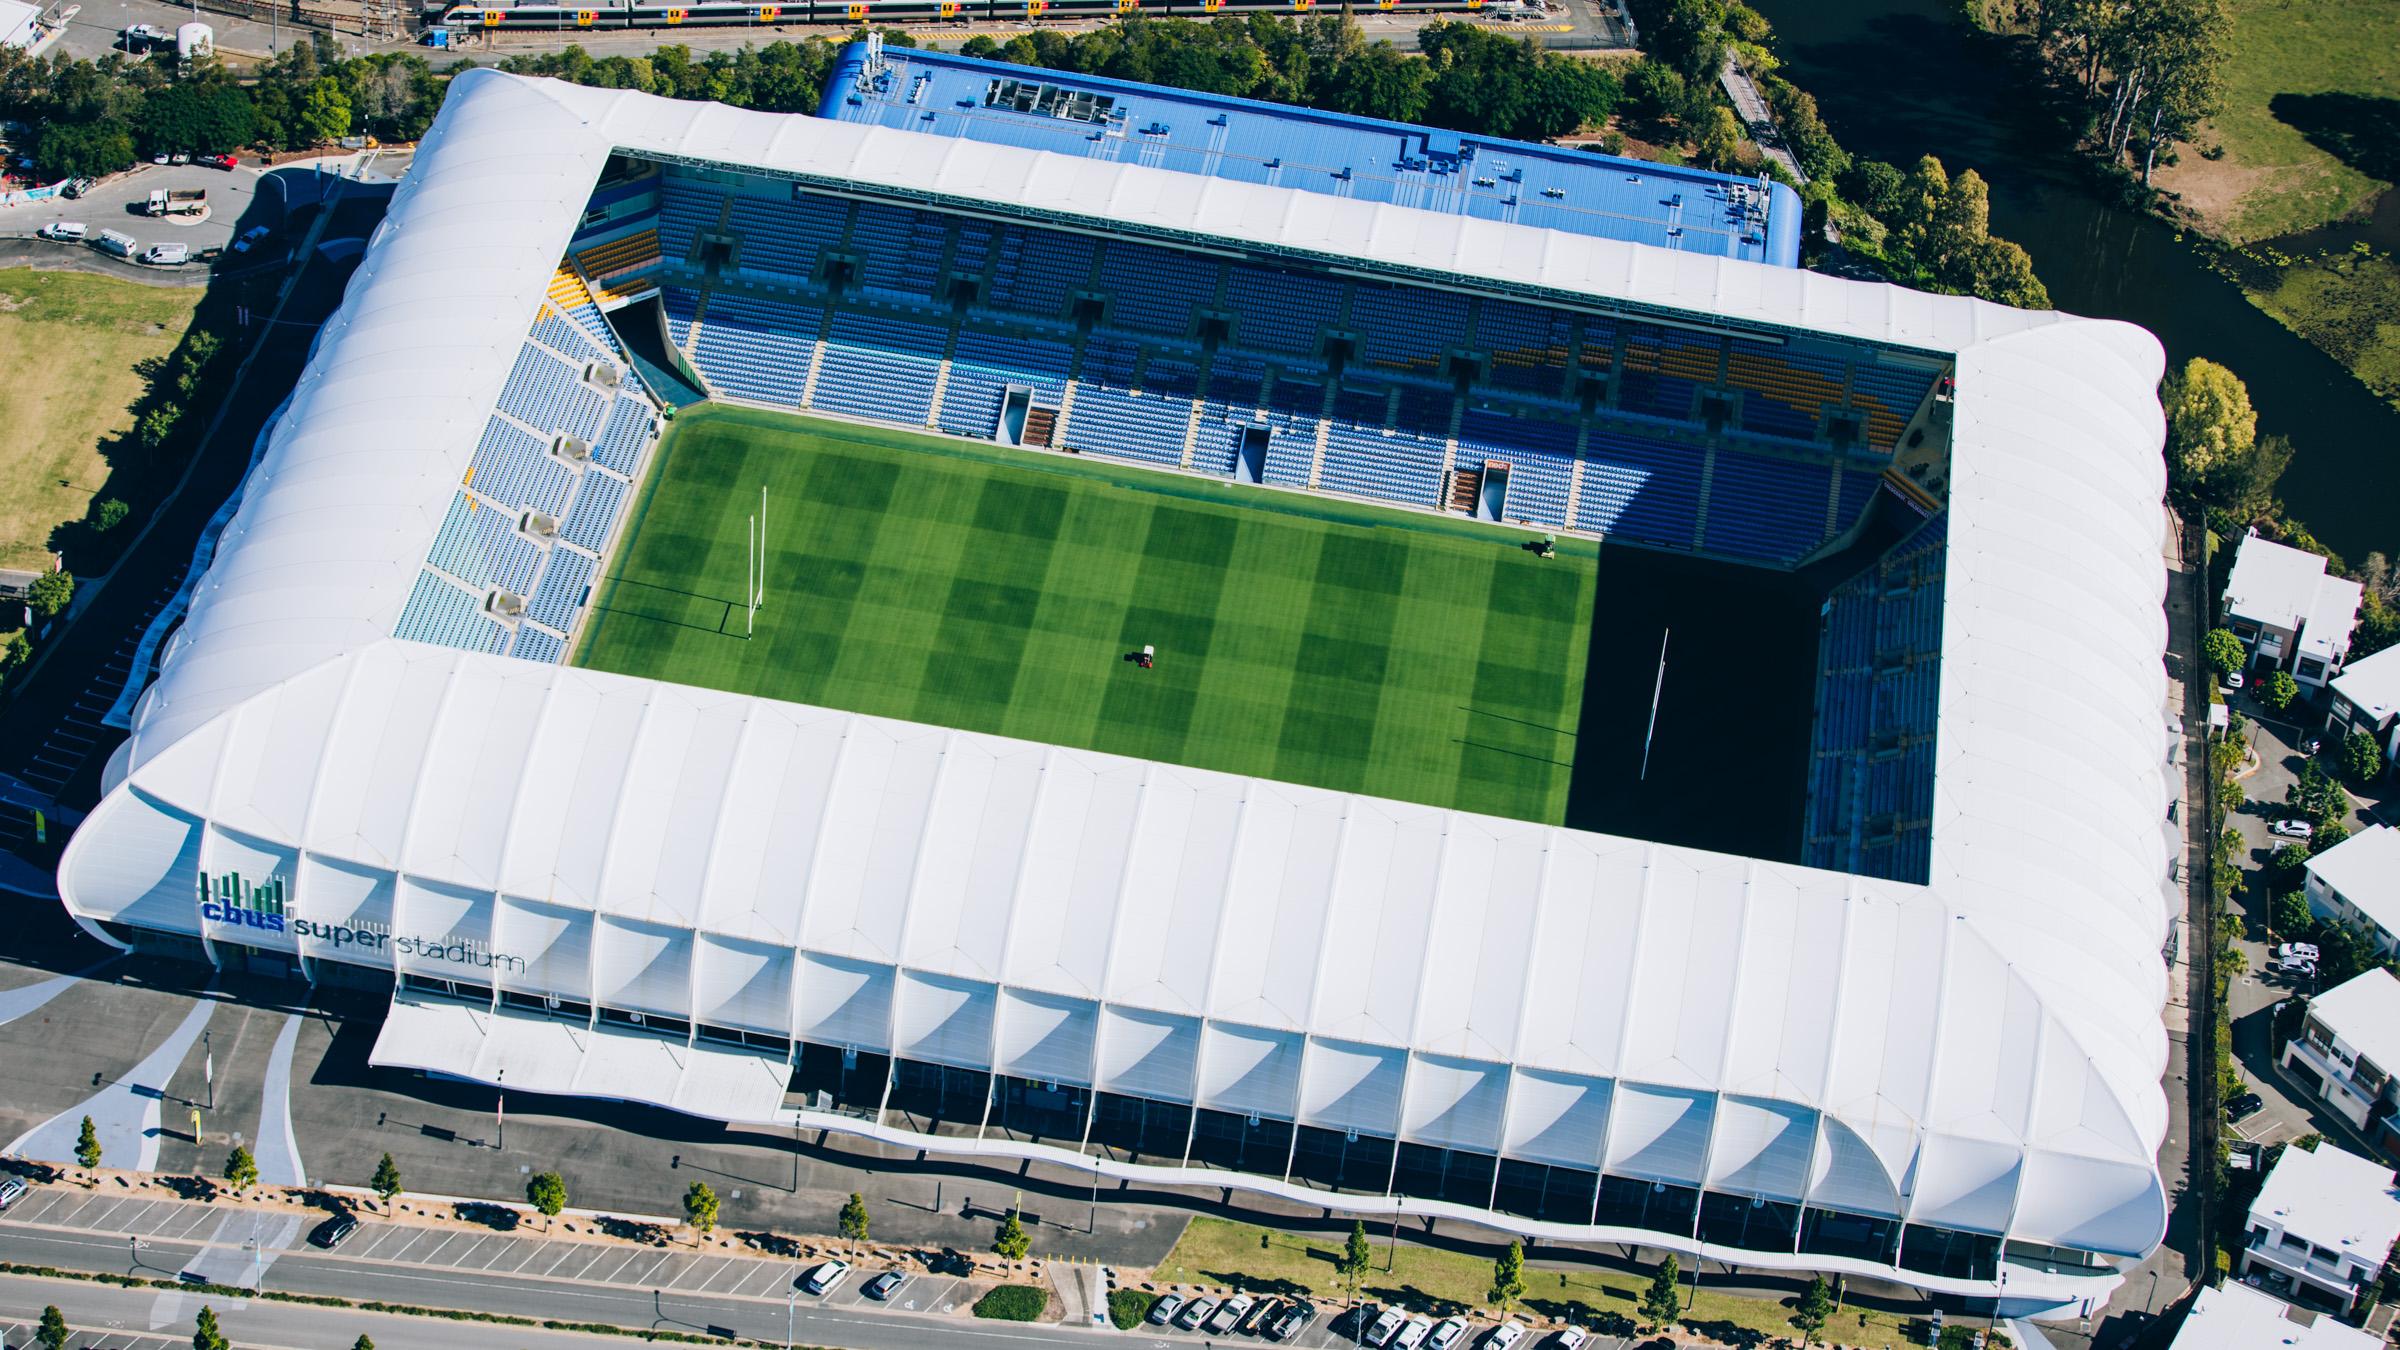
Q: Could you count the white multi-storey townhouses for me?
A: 6